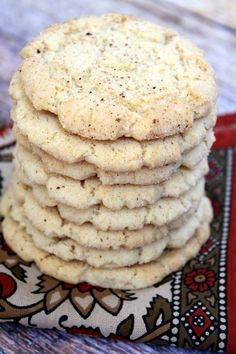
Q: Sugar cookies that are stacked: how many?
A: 8